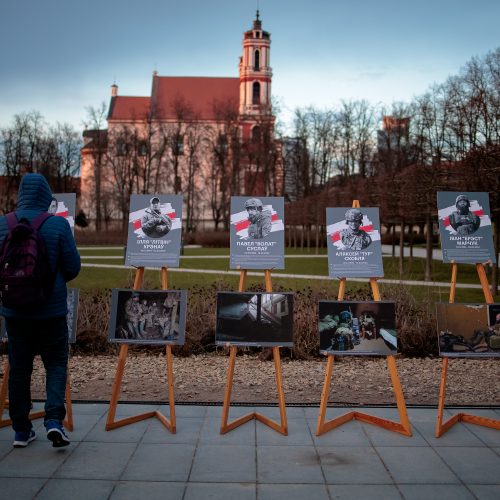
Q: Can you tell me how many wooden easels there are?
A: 5